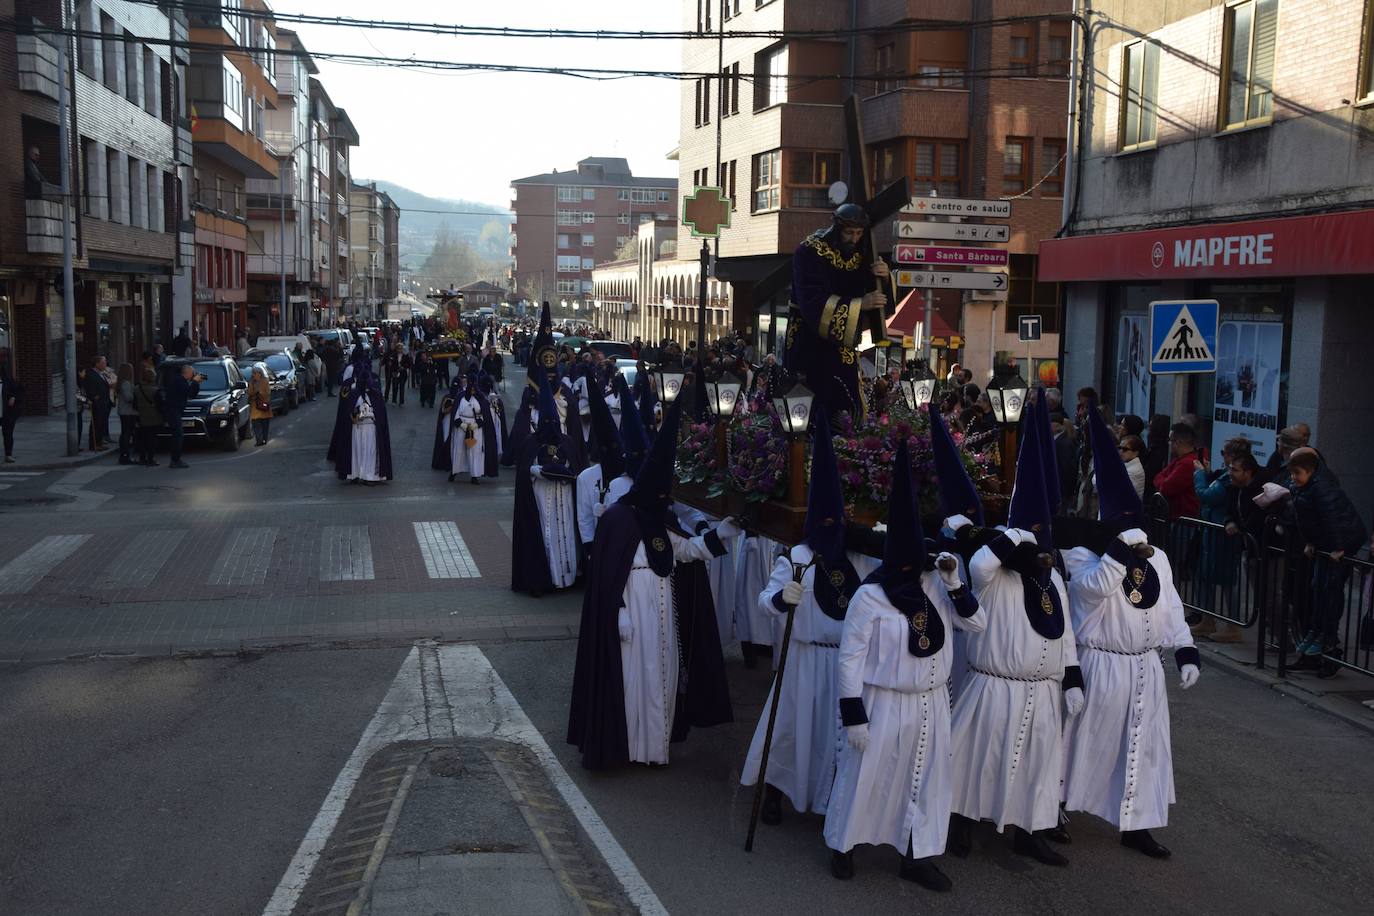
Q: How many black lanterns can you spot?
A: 5